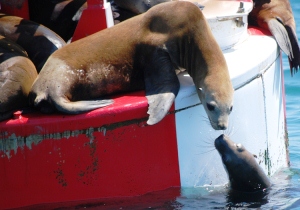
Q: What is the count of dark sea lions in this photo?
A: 1